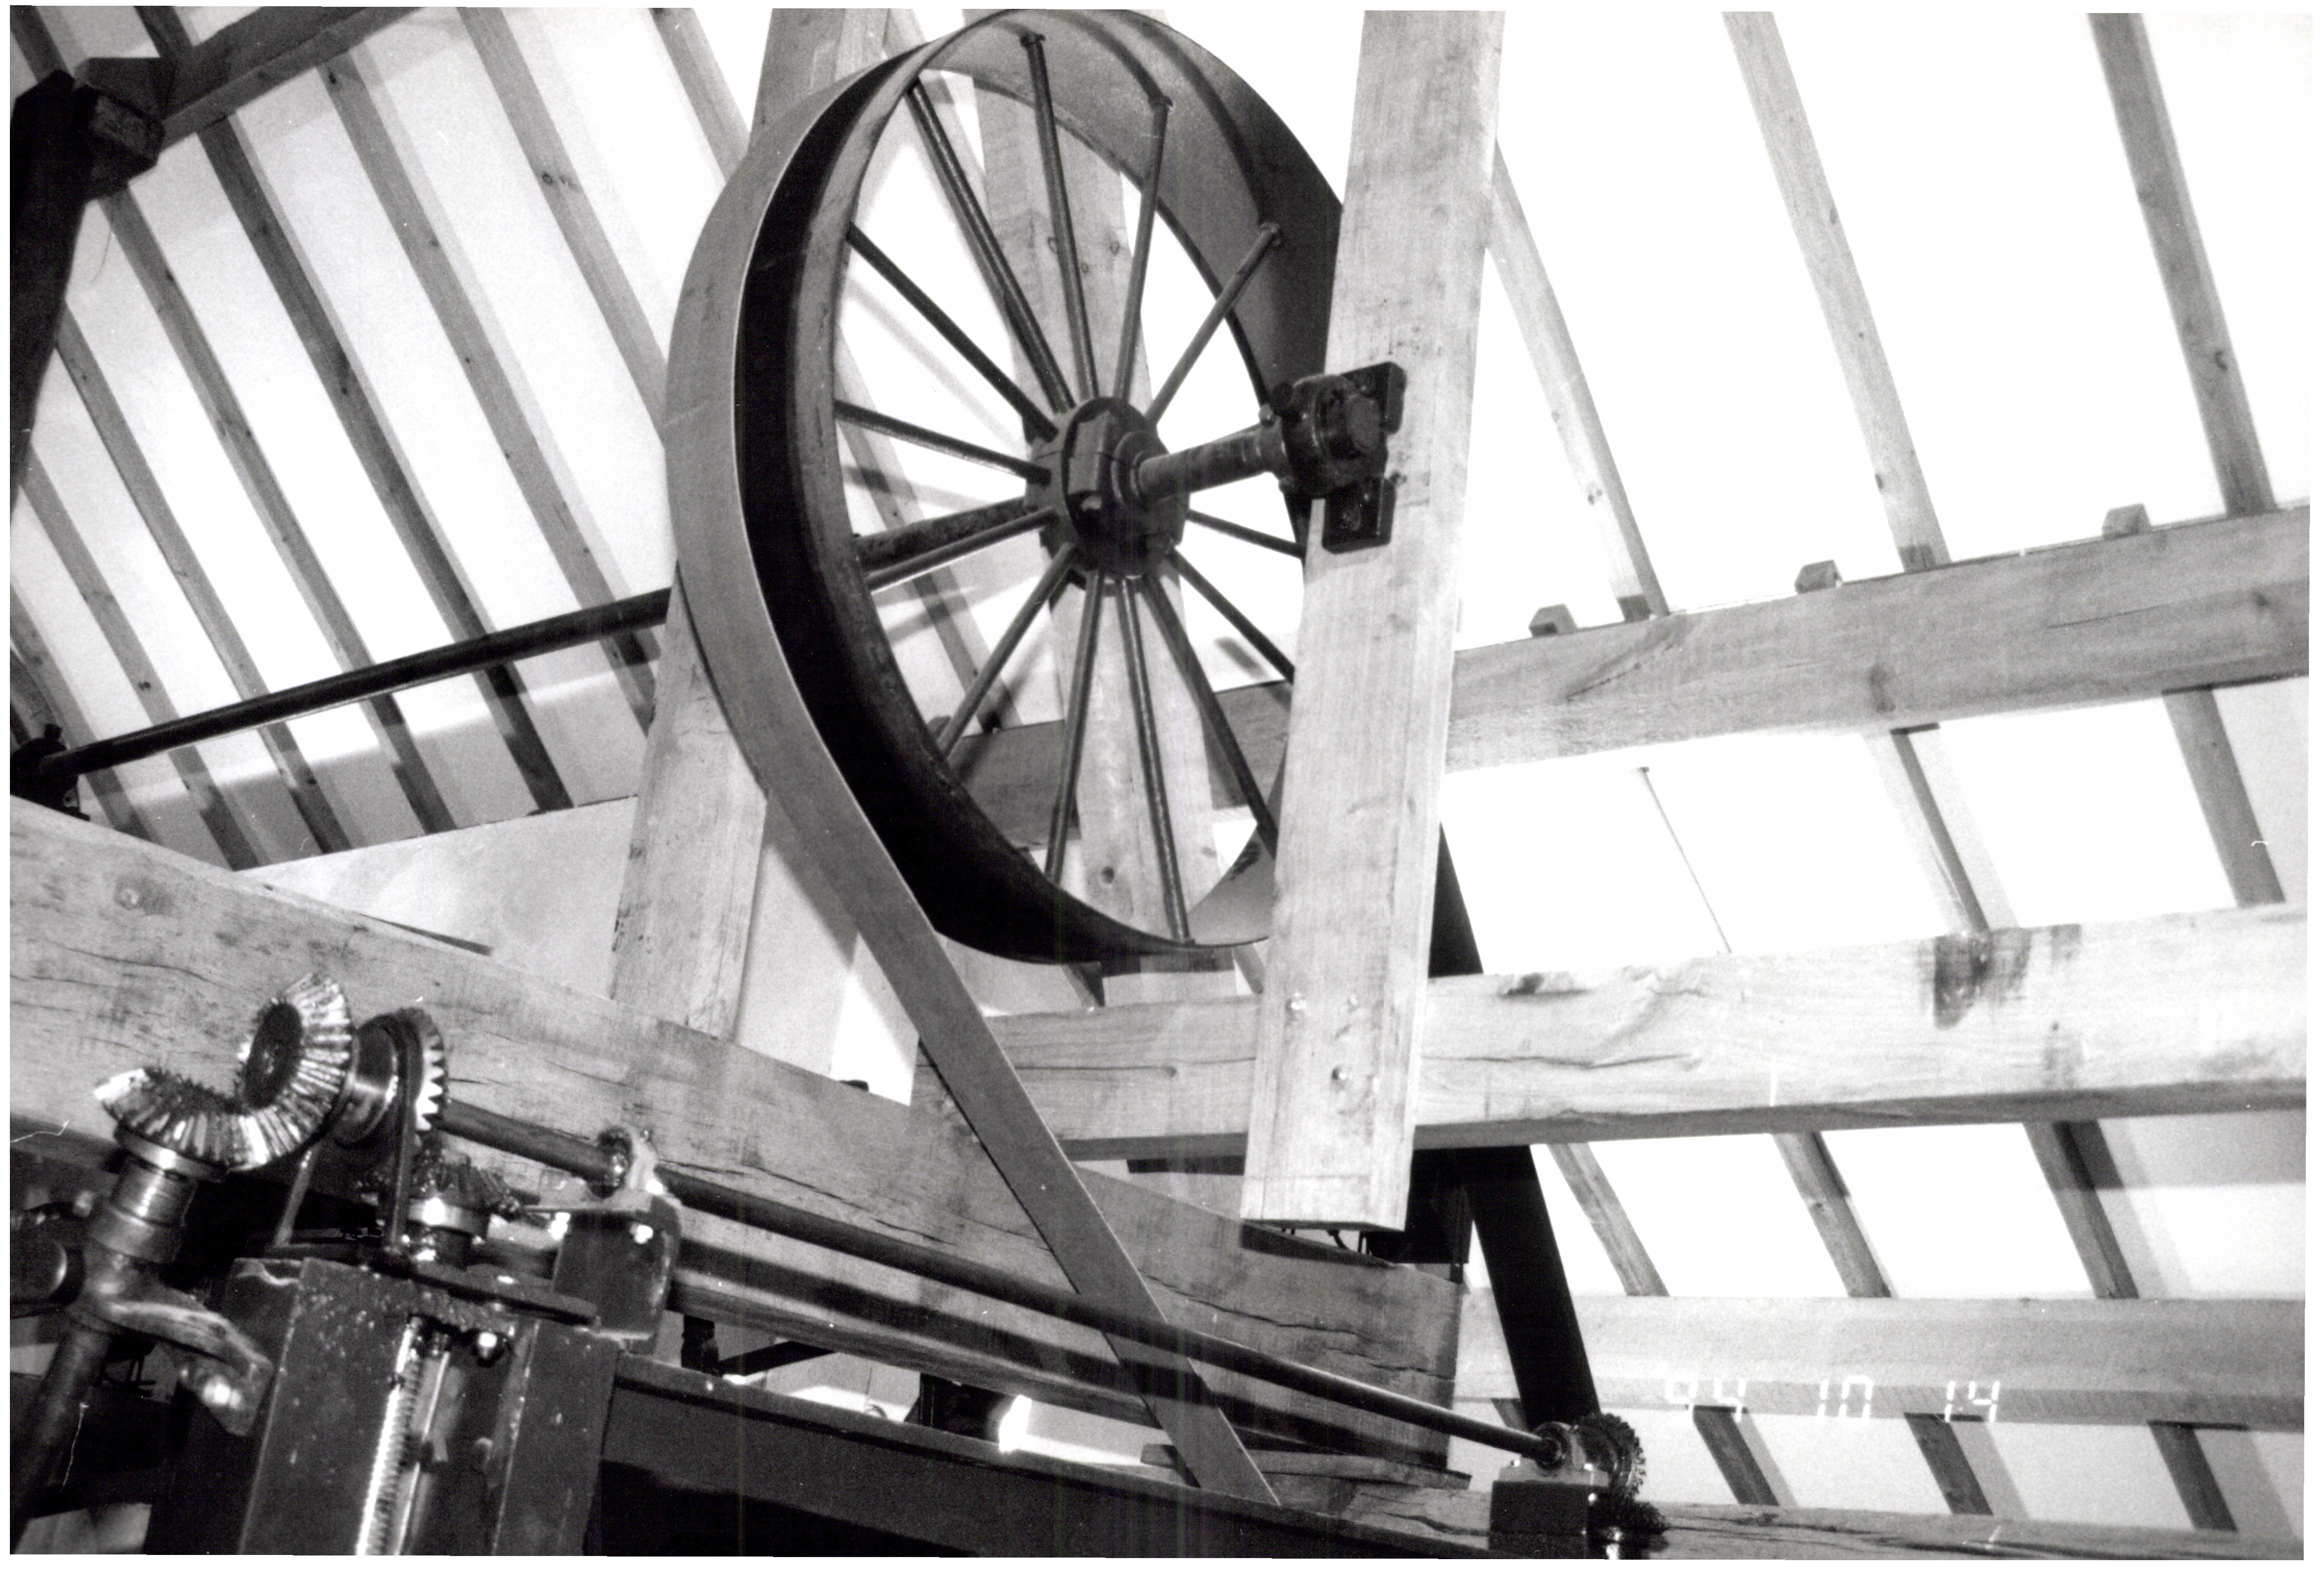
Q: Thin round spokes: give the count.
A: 13